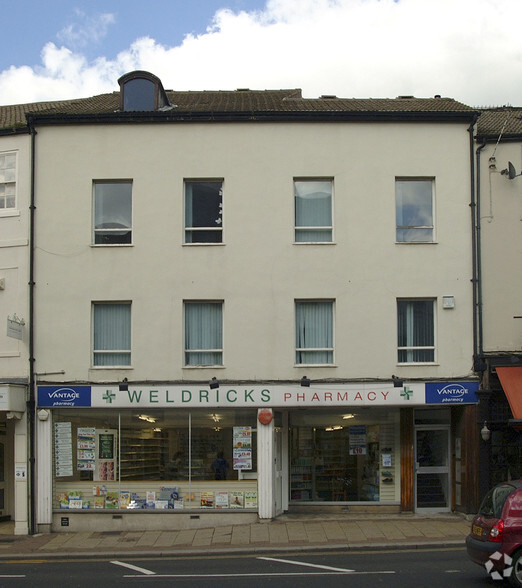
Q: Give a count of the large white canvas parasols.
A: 0